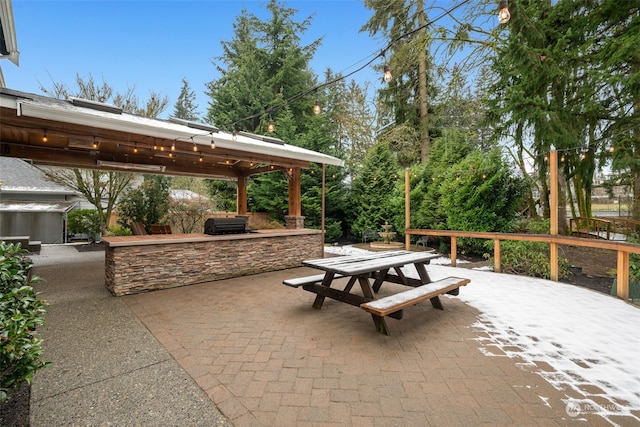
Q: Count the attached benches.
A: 2